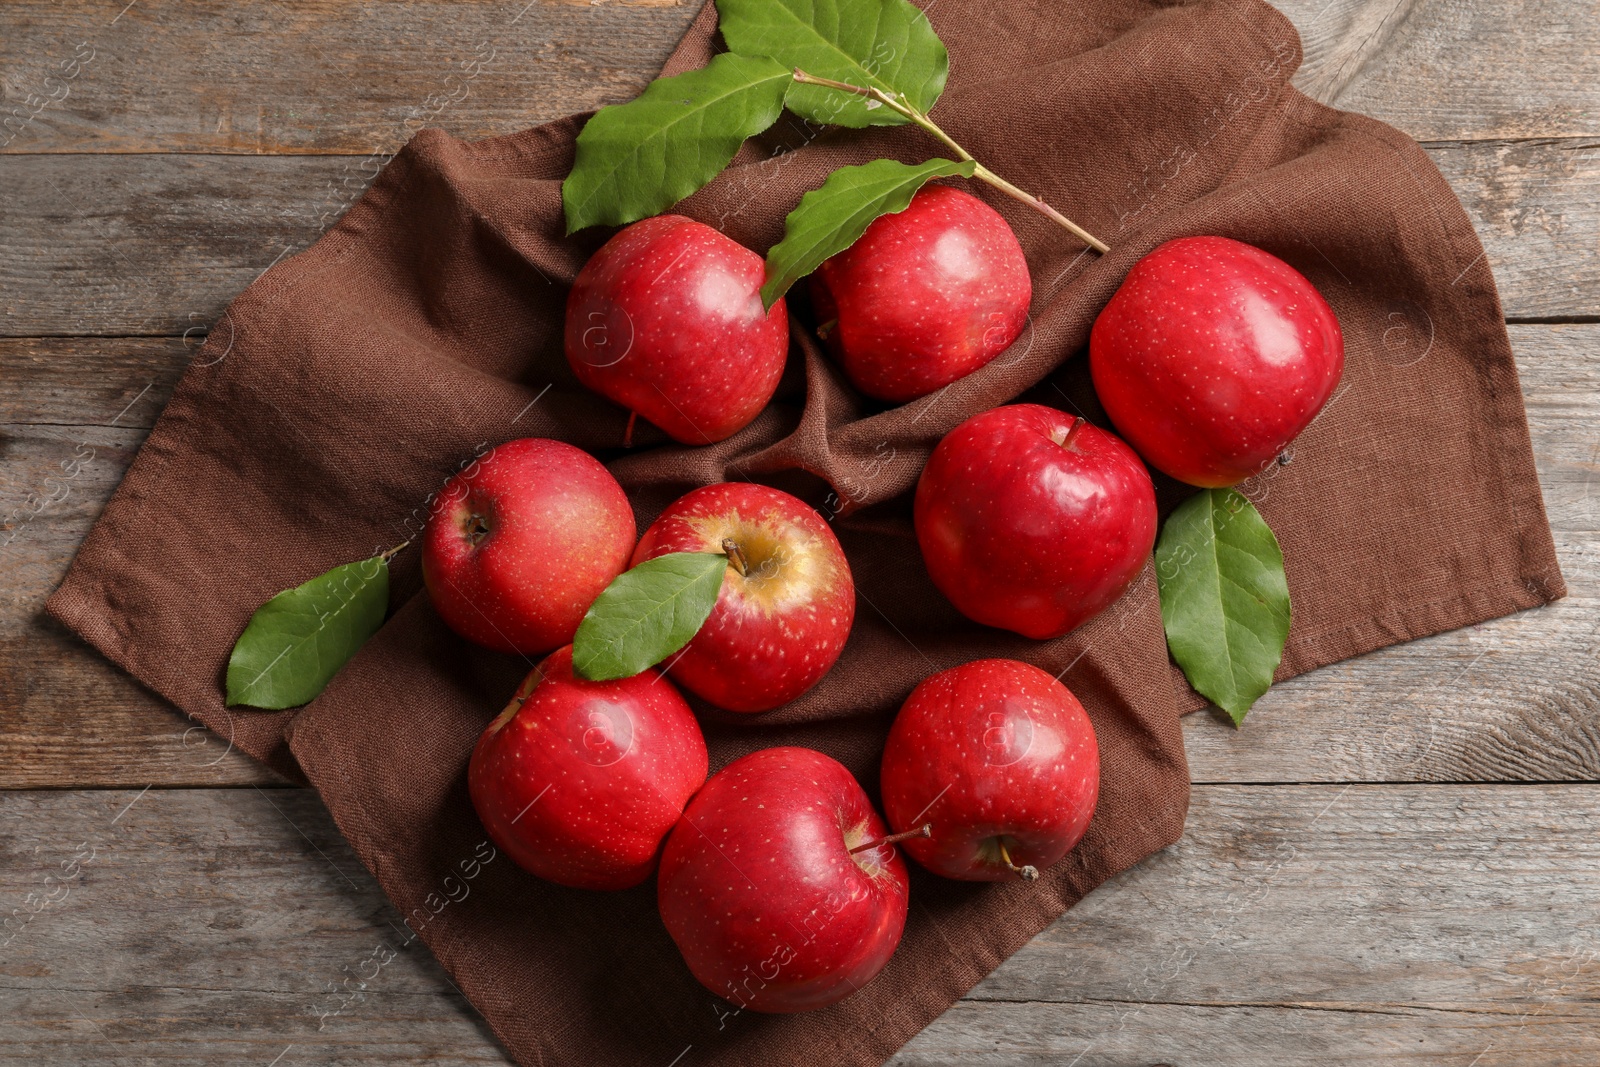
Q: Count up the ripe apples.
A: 9